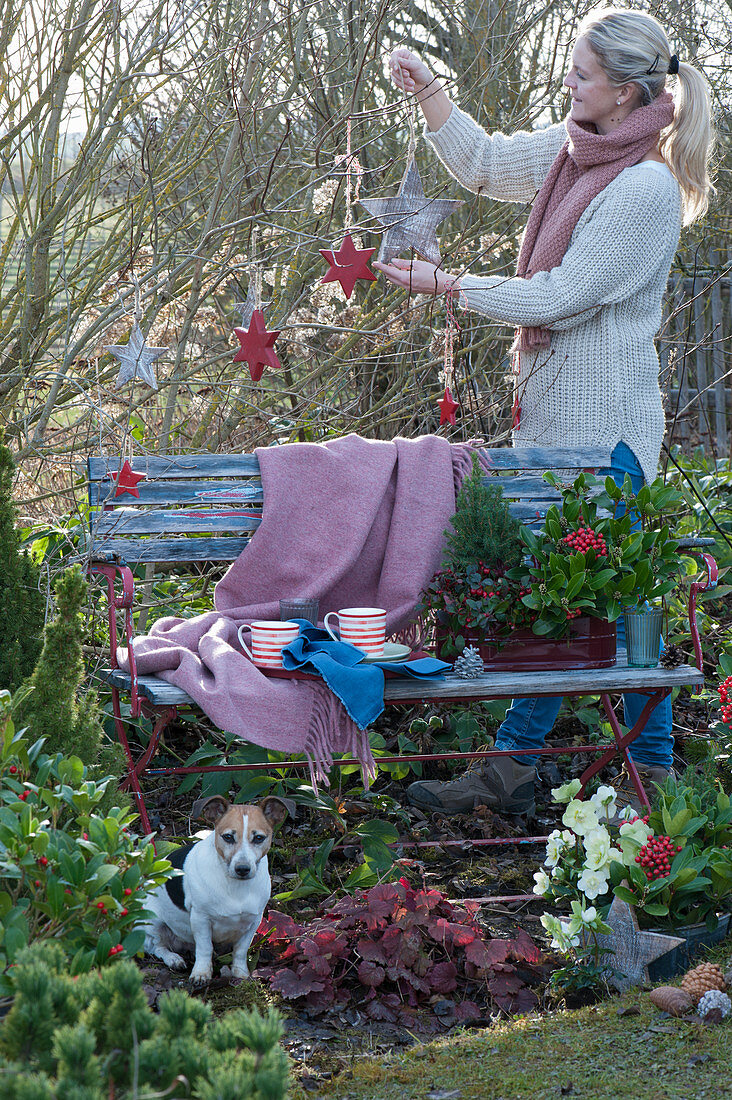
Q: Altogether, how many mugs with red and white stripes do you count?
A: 2